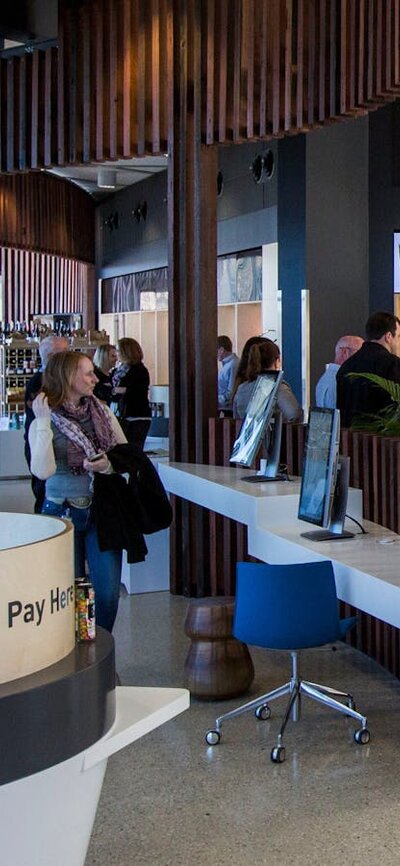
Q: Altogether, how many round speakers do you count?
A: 7